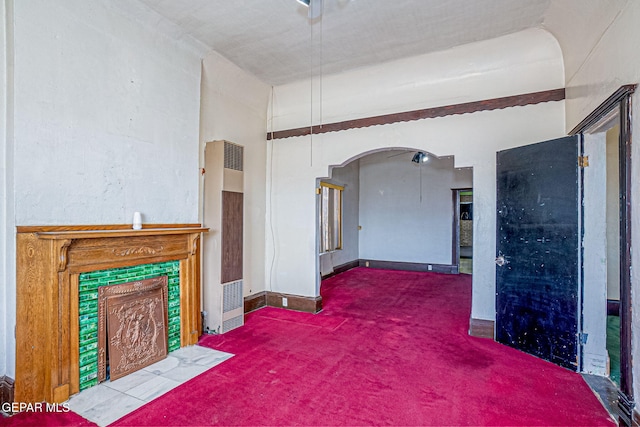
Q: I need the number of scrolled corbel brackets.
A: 2